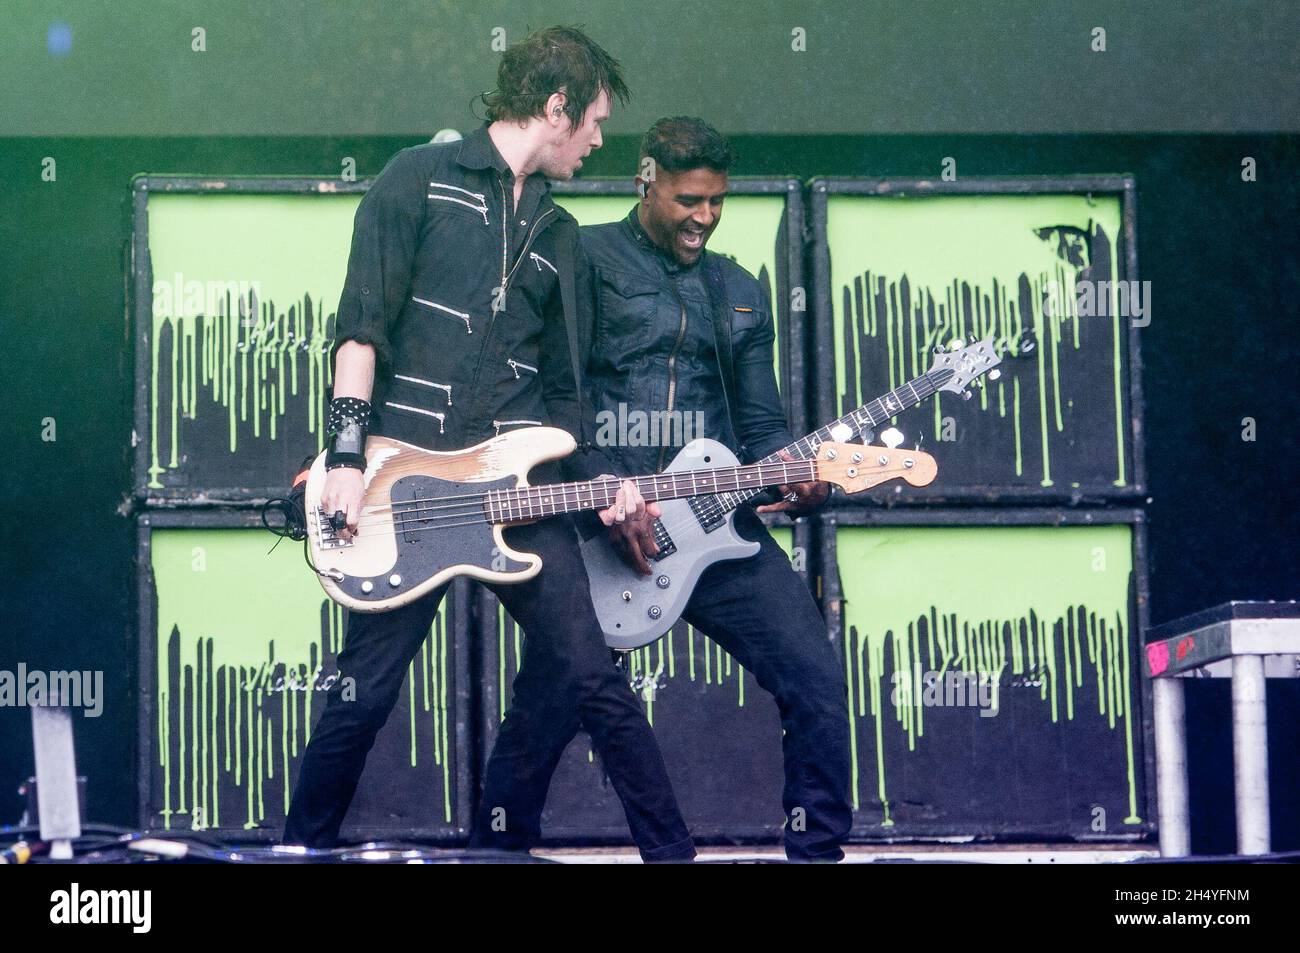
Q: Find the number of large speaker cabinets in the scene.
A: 6